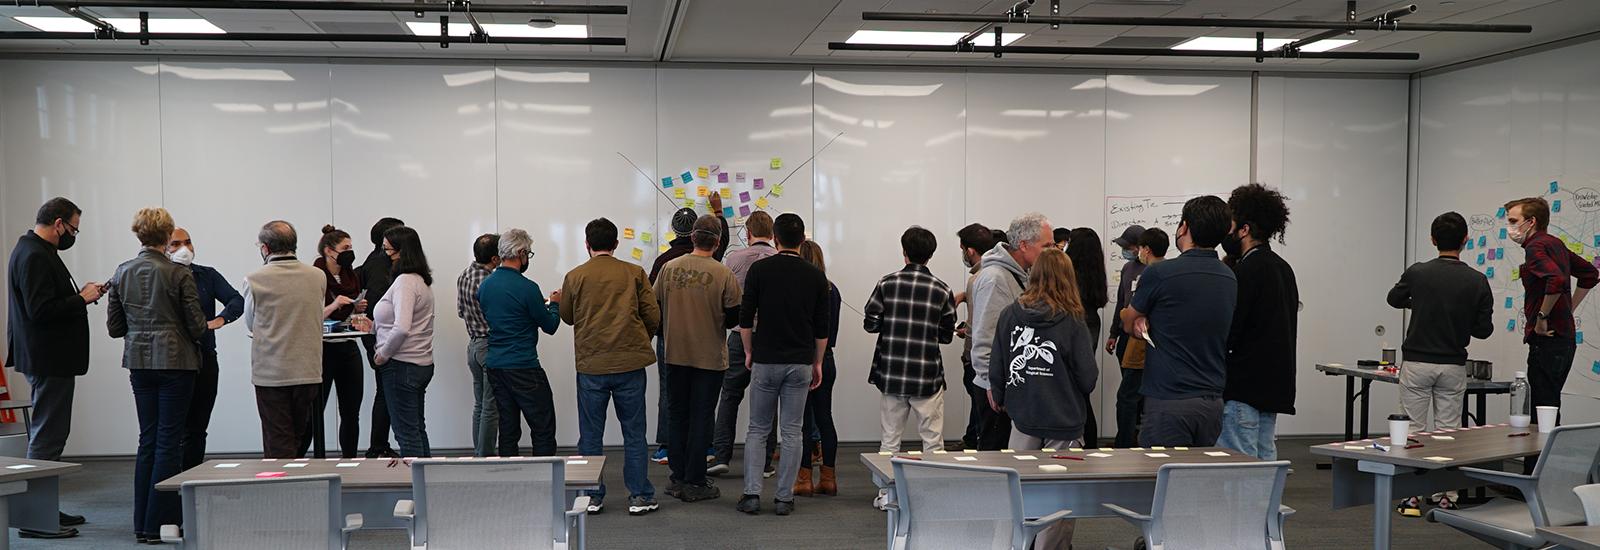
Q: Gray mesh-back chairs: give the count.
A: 5